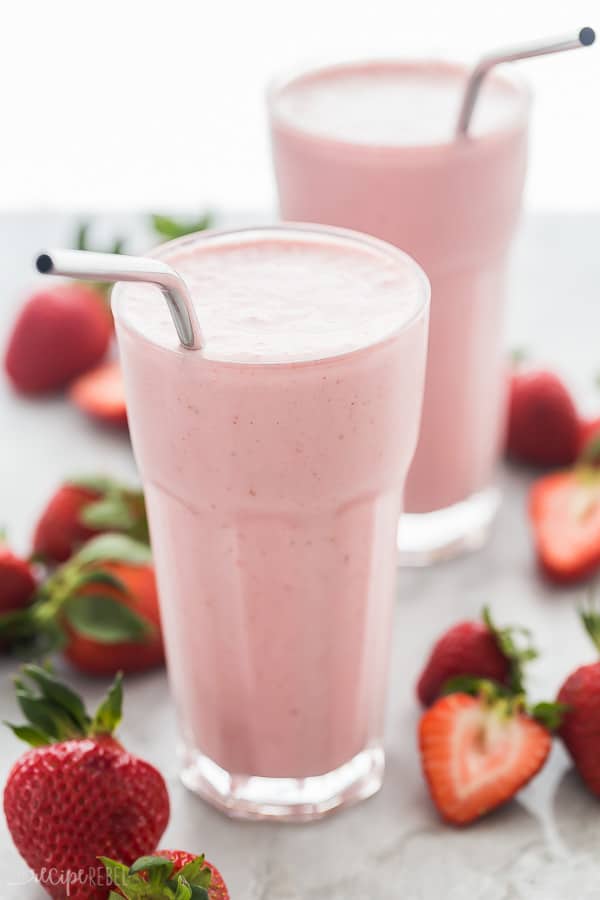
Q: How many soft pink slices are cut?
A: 3